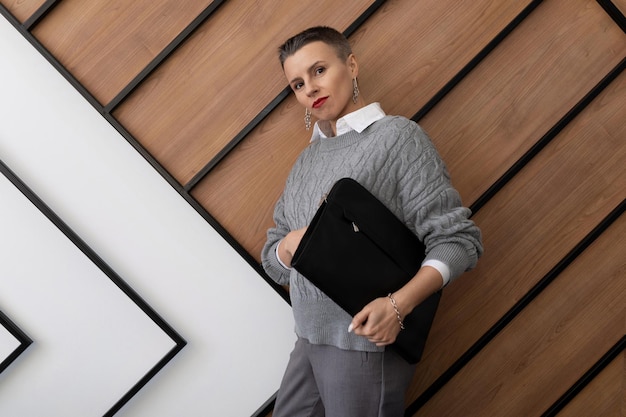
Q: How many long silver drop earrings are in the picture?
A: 2